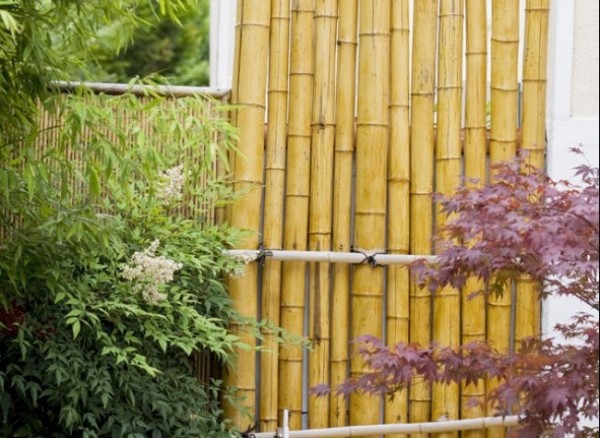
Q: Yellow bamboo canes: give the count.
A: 12